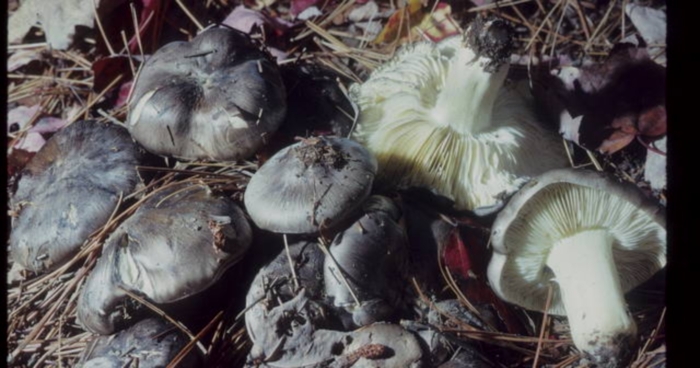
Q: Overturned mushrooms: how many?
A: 2